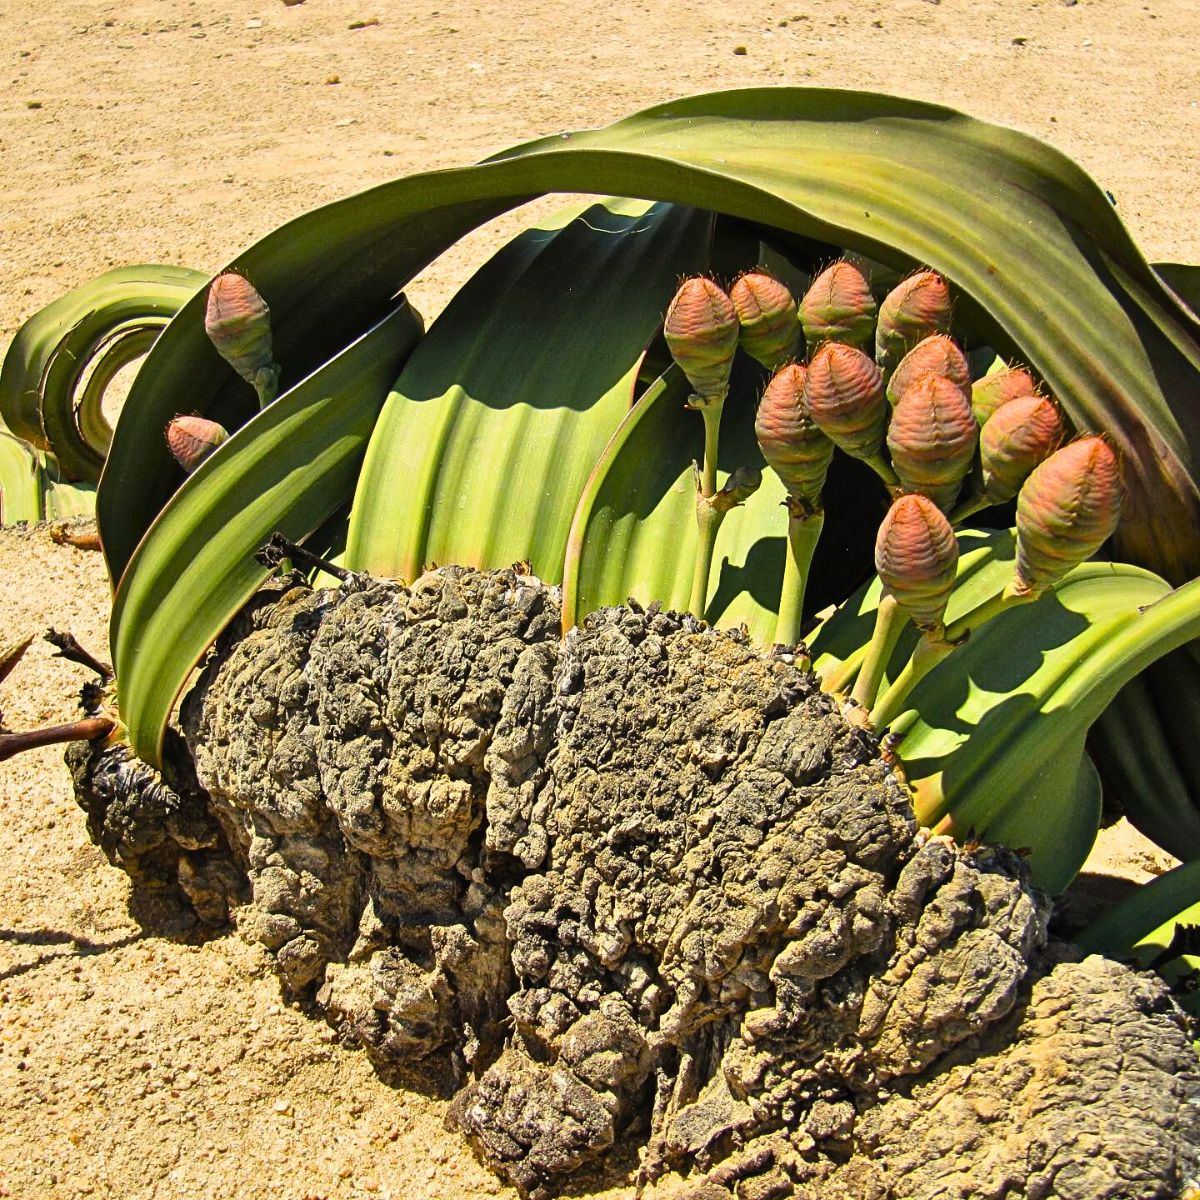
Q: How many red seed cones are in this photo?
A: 14